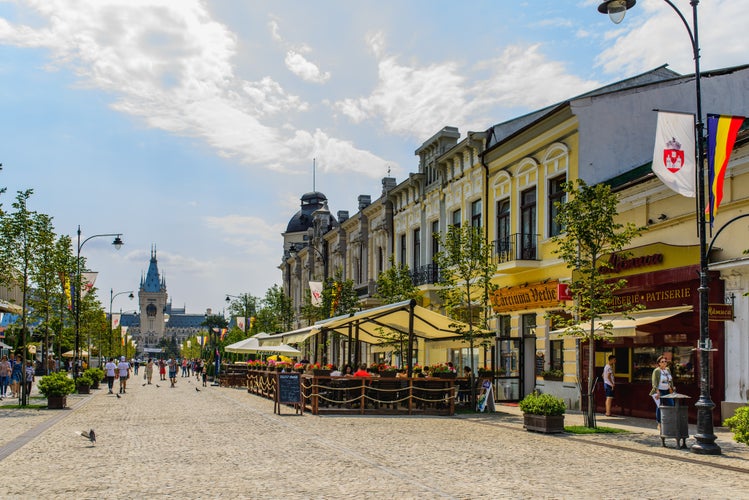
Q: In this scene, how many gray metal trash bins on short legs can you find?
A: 1